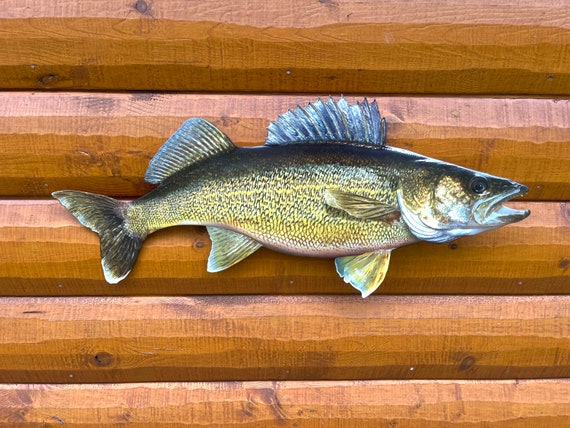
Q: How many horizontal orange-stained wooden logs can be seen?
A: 5